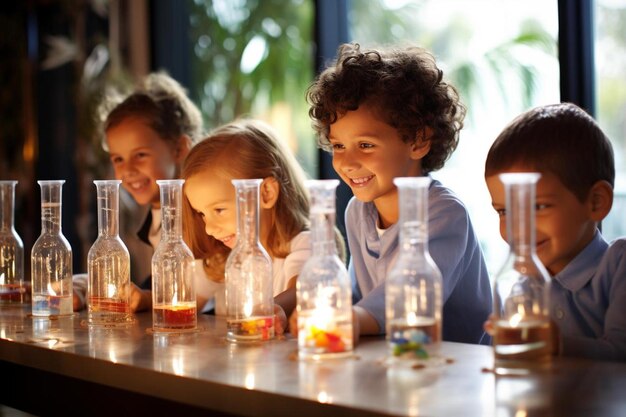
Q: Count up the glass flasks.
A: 8